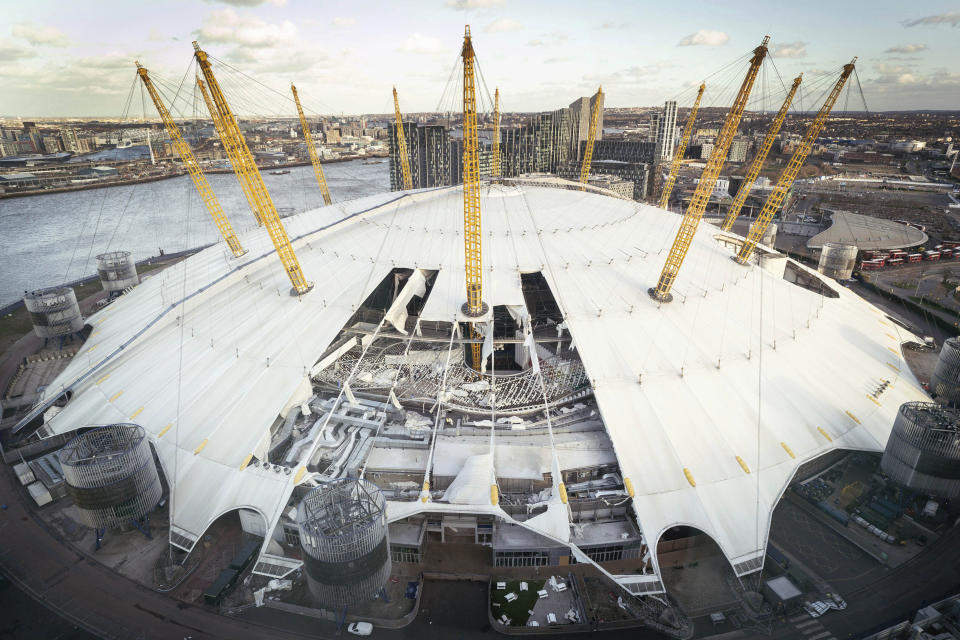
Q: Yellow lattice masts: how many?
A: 12